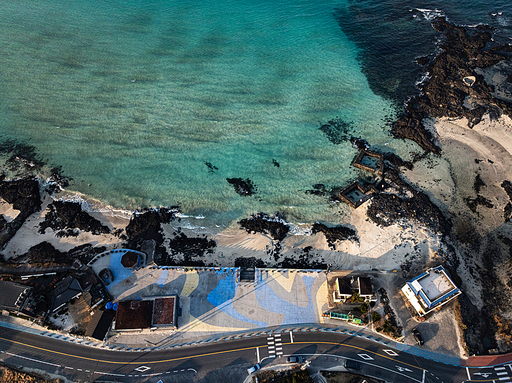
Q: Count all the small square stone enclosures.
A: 2